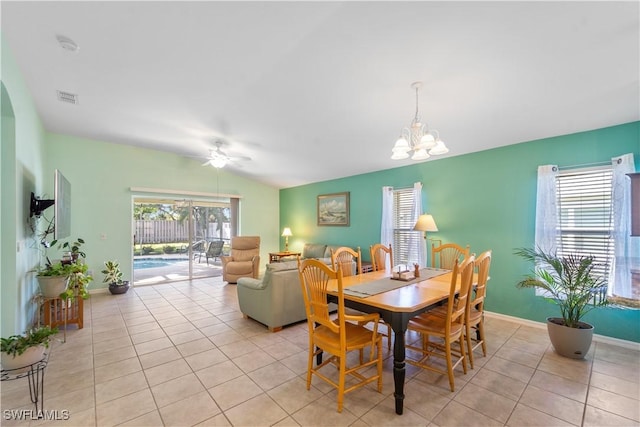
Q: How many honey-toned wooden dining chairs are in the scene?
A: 6